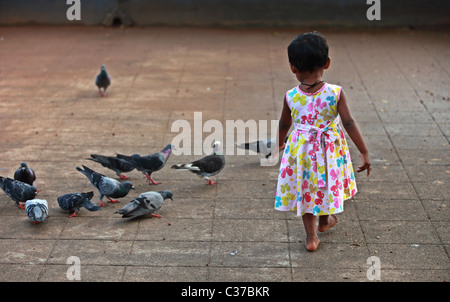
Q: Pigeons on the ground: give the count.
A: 11